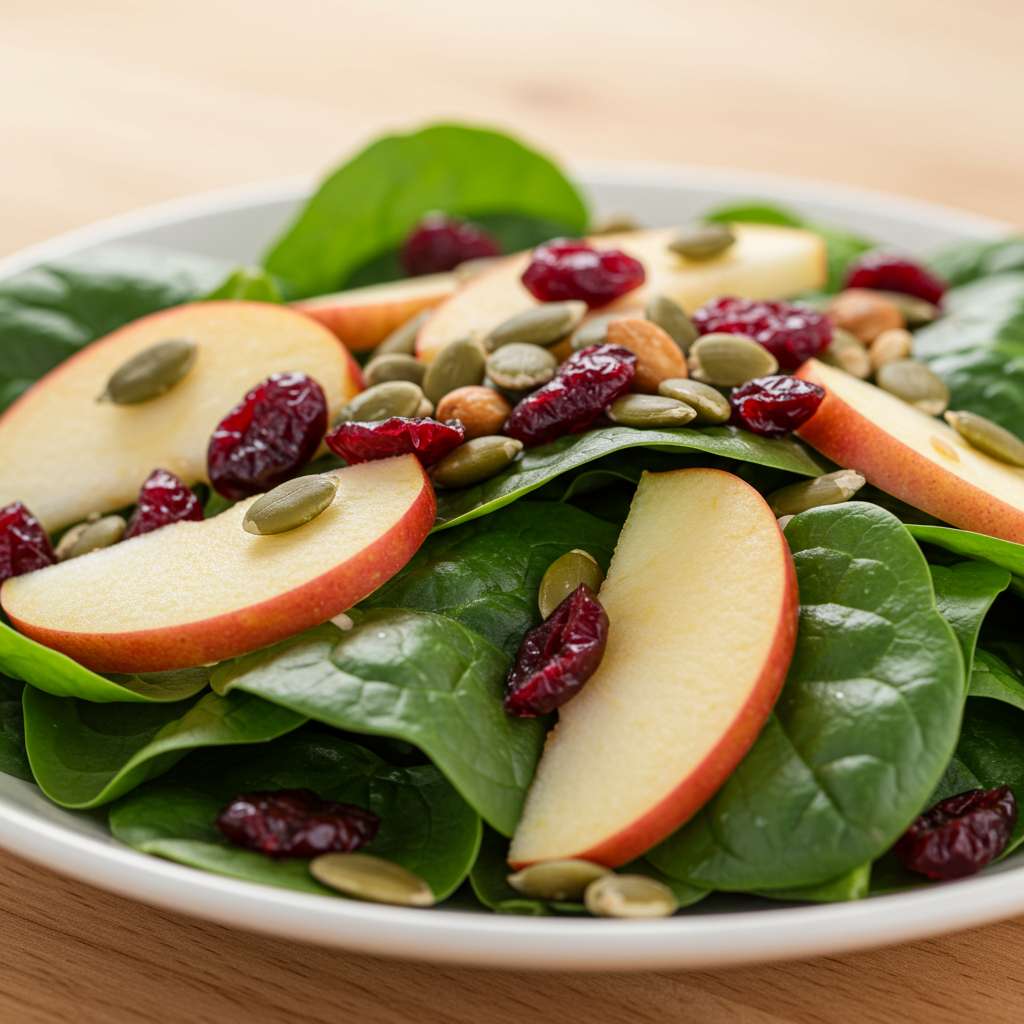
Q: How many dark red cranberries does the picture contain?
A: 13